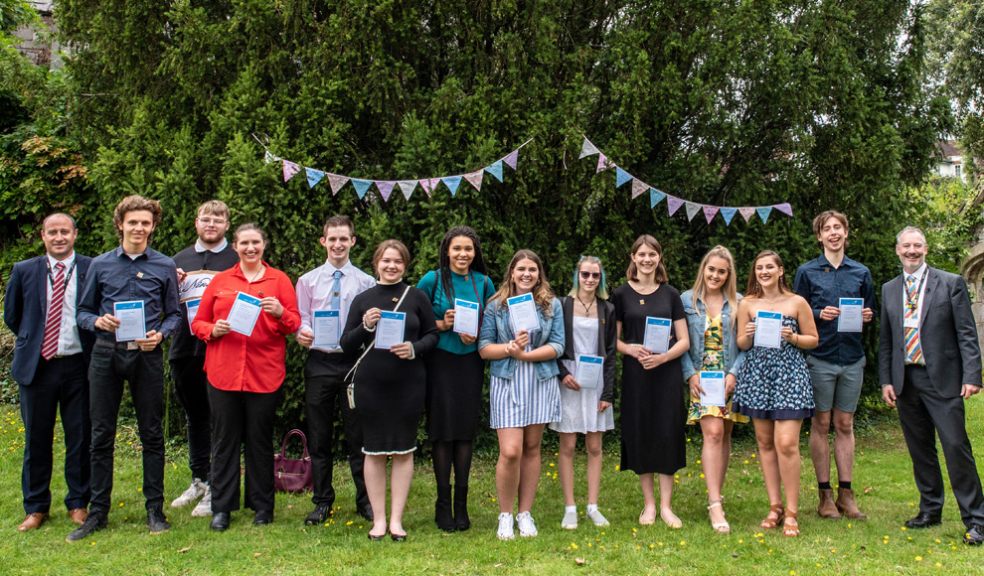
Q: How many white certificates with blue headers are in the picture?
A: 12